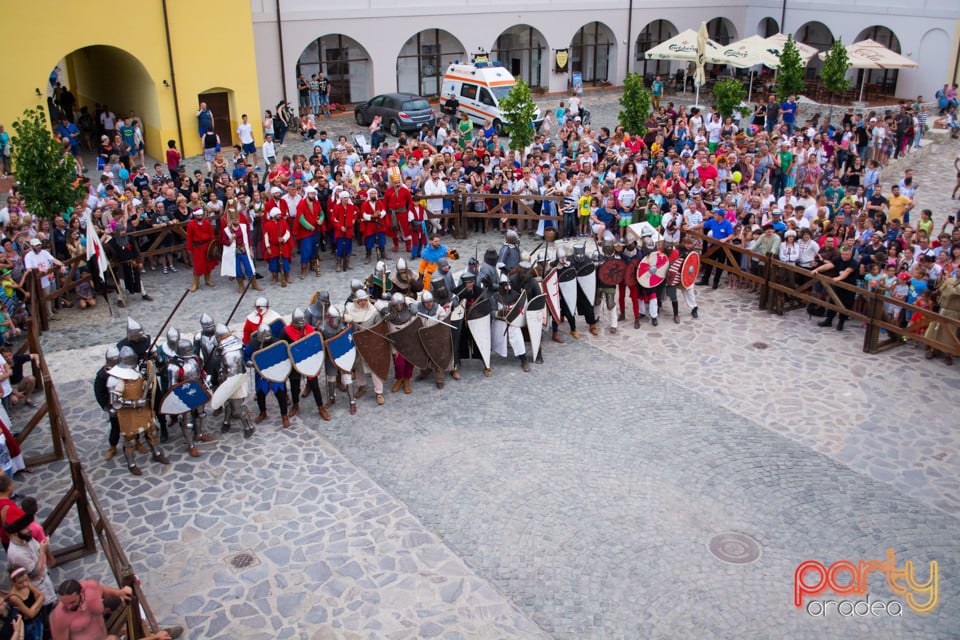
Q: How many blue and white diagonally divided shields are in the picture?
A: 4